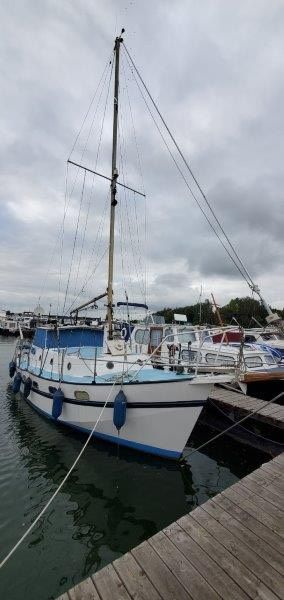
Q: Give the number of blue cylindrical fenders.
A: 5